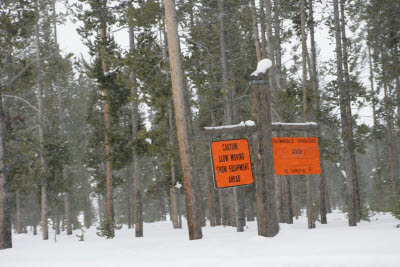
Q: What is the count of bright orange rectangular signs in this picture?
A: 2